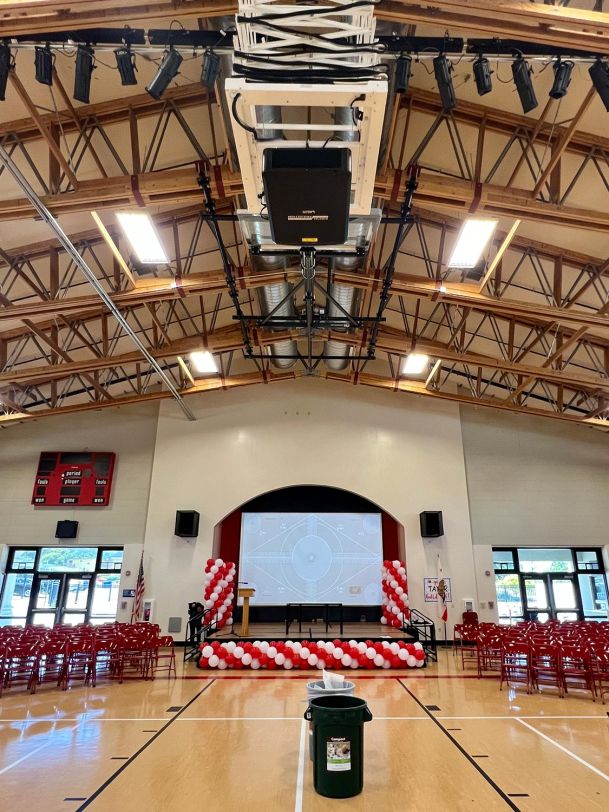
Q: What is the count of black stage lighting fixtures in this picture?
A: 12